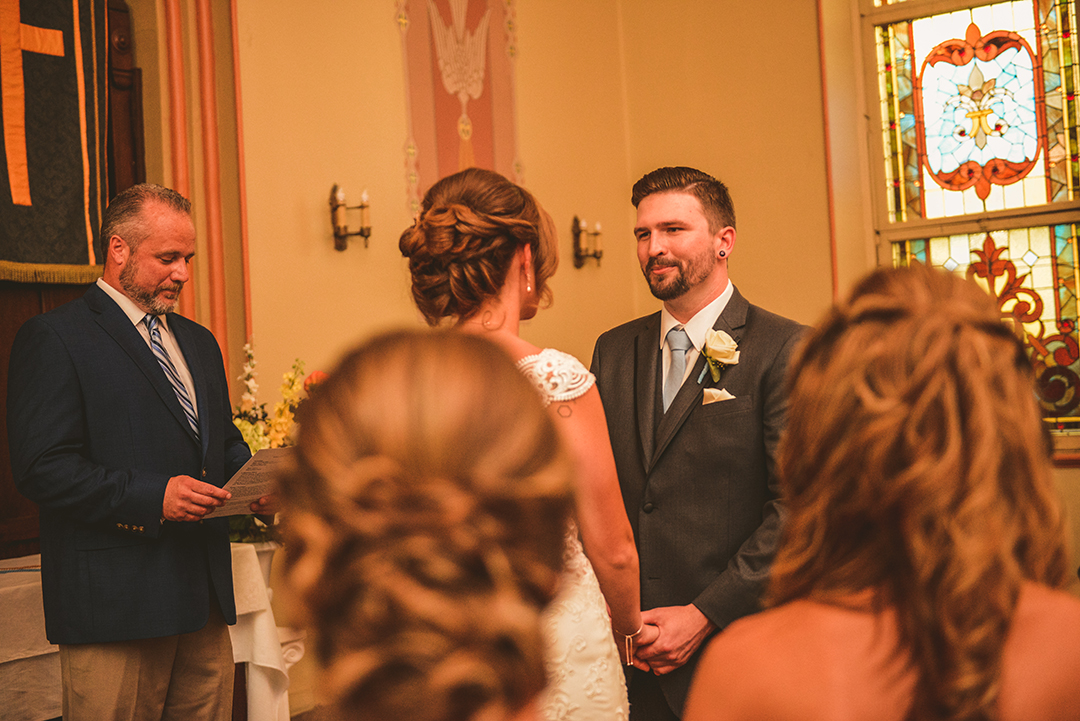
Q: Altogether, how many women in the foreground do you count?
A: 2